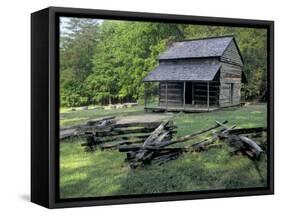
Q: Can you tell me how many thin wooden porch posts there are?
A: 4